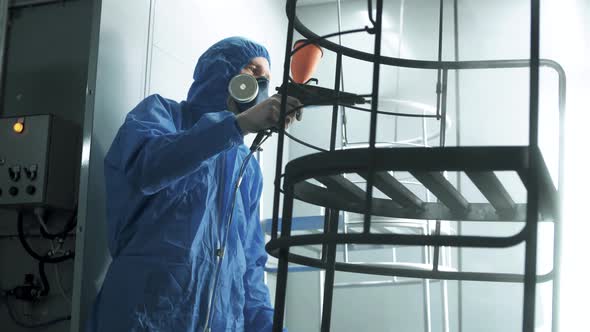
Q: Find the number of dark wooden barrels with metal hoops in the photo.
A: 0